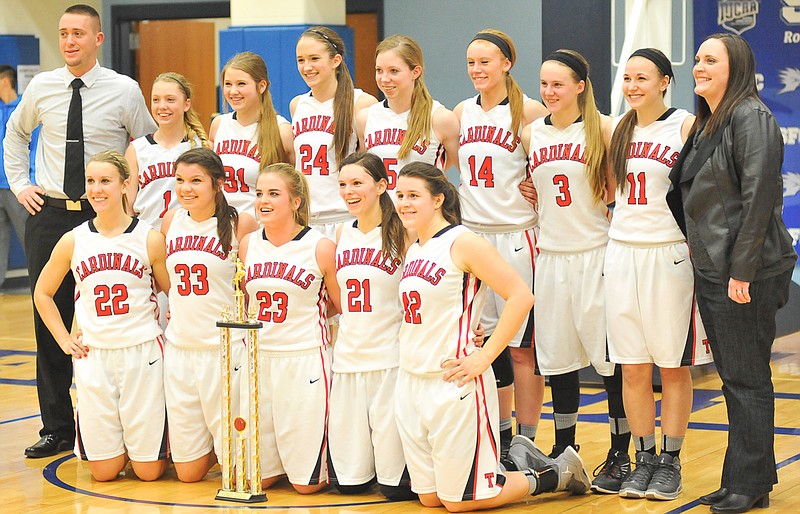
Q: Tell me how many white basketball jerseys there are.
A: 12